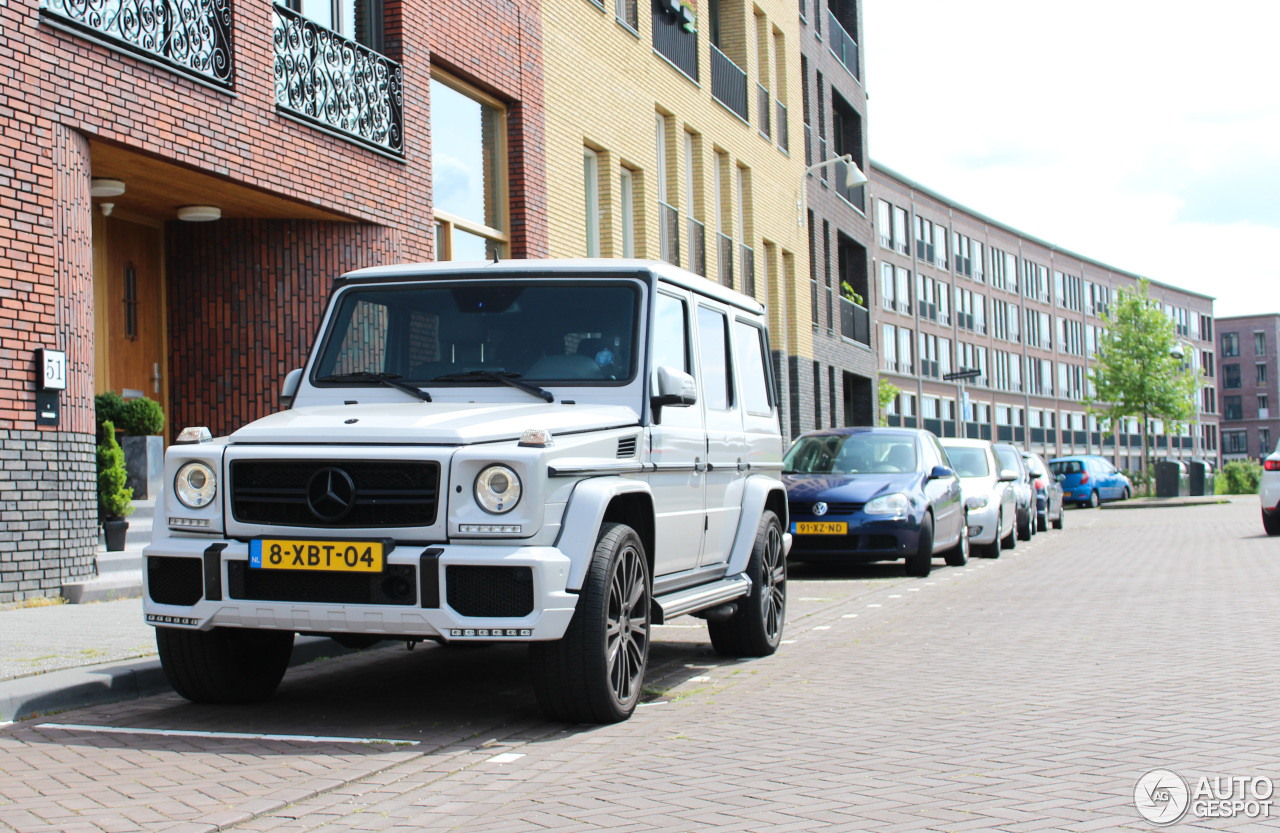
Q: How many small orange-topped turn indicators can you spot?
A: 2